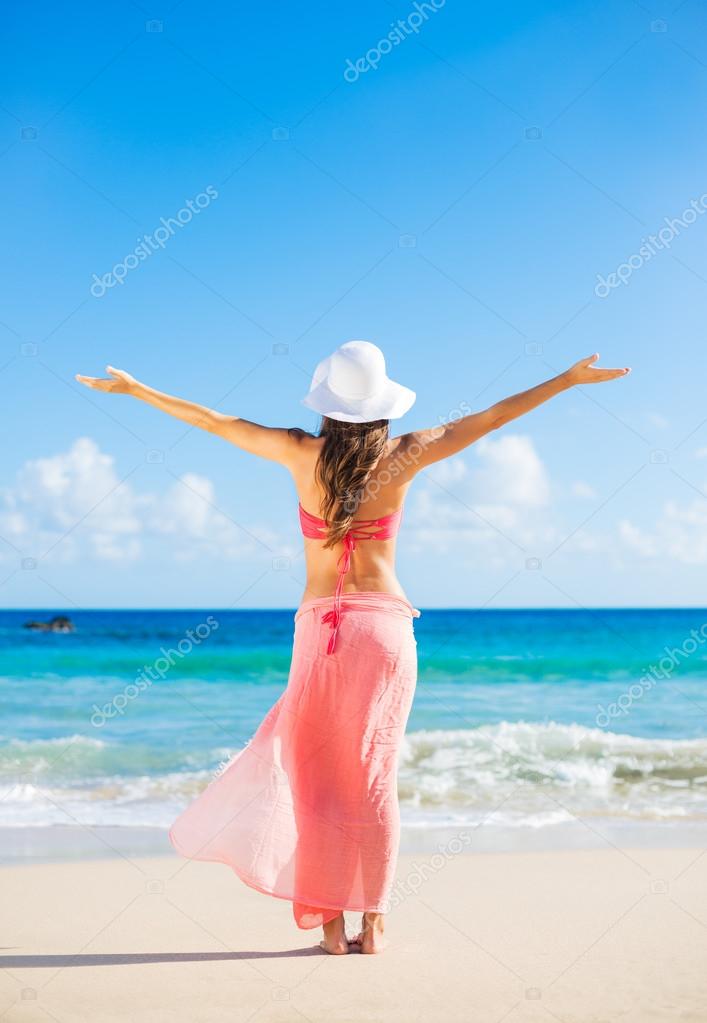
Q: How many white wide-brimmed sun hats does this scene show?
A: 1